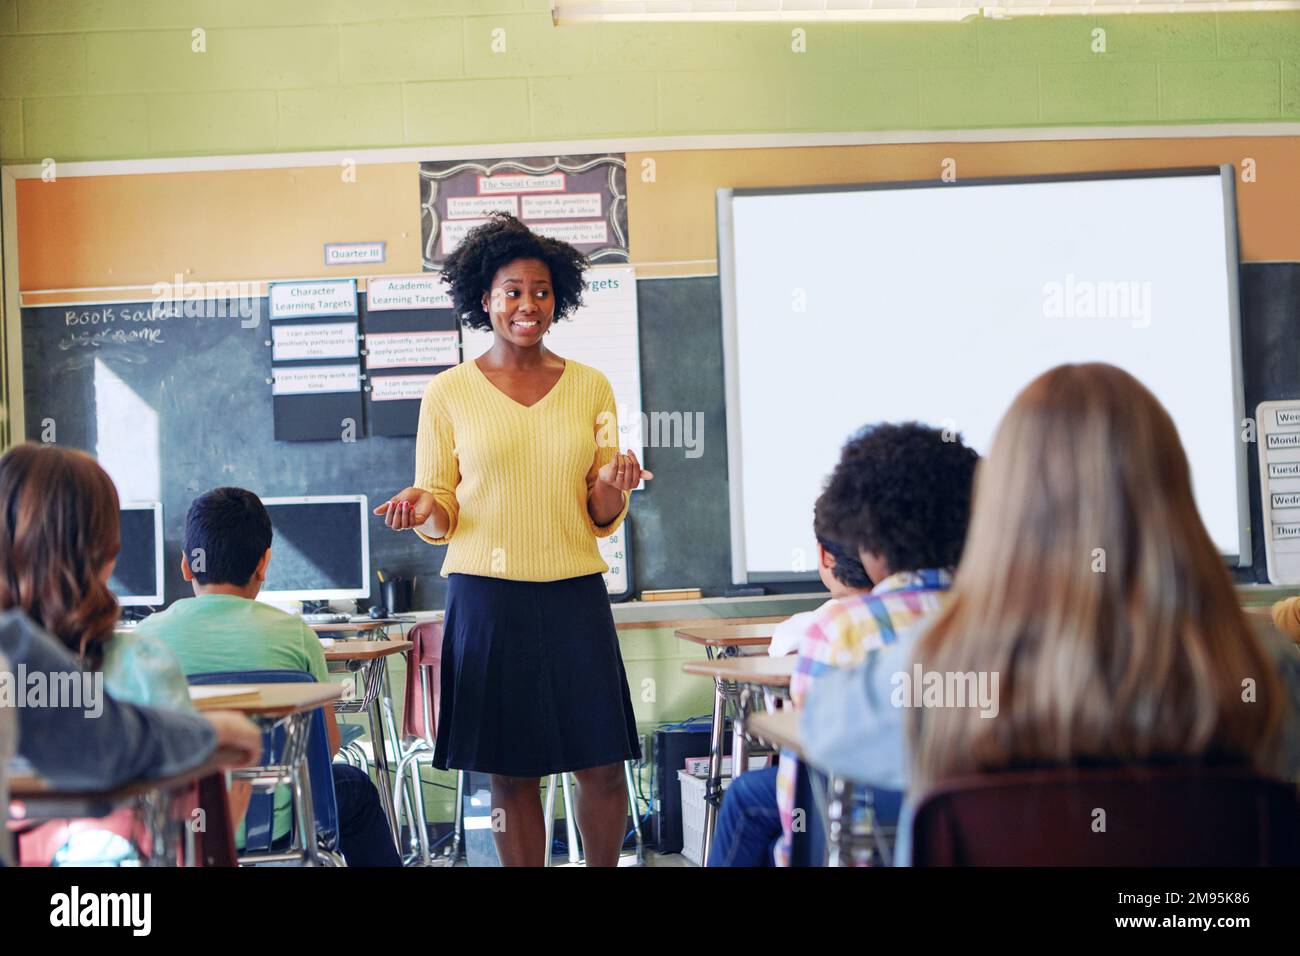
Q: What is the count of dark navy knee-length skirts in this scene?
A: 1